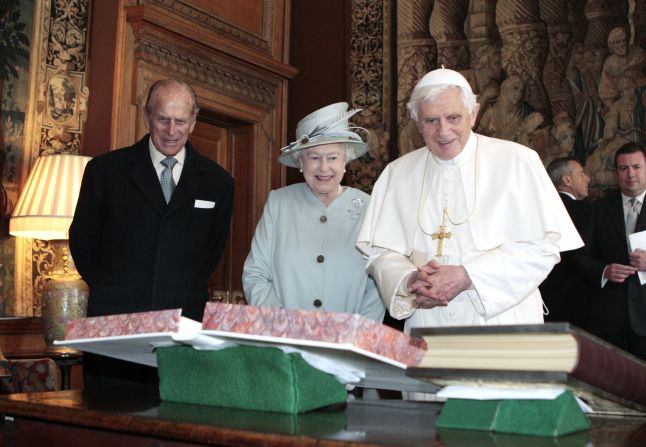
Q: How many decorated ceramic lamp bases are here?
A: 1